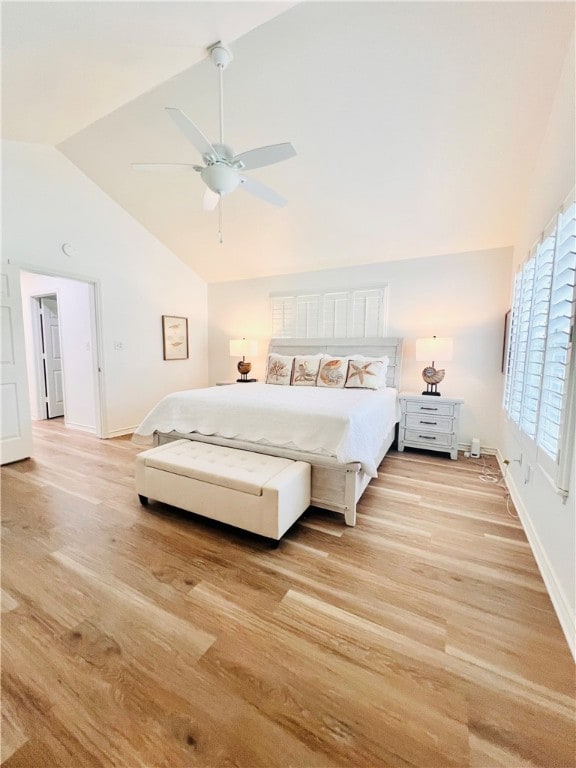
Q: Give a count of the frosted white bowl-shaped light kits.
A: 1